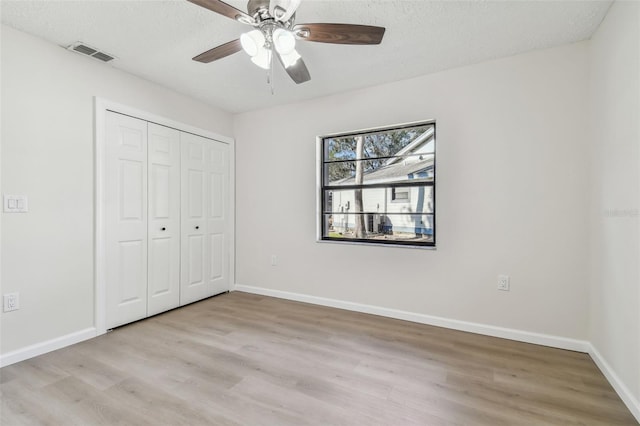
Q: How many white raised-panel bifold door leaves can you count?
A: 4